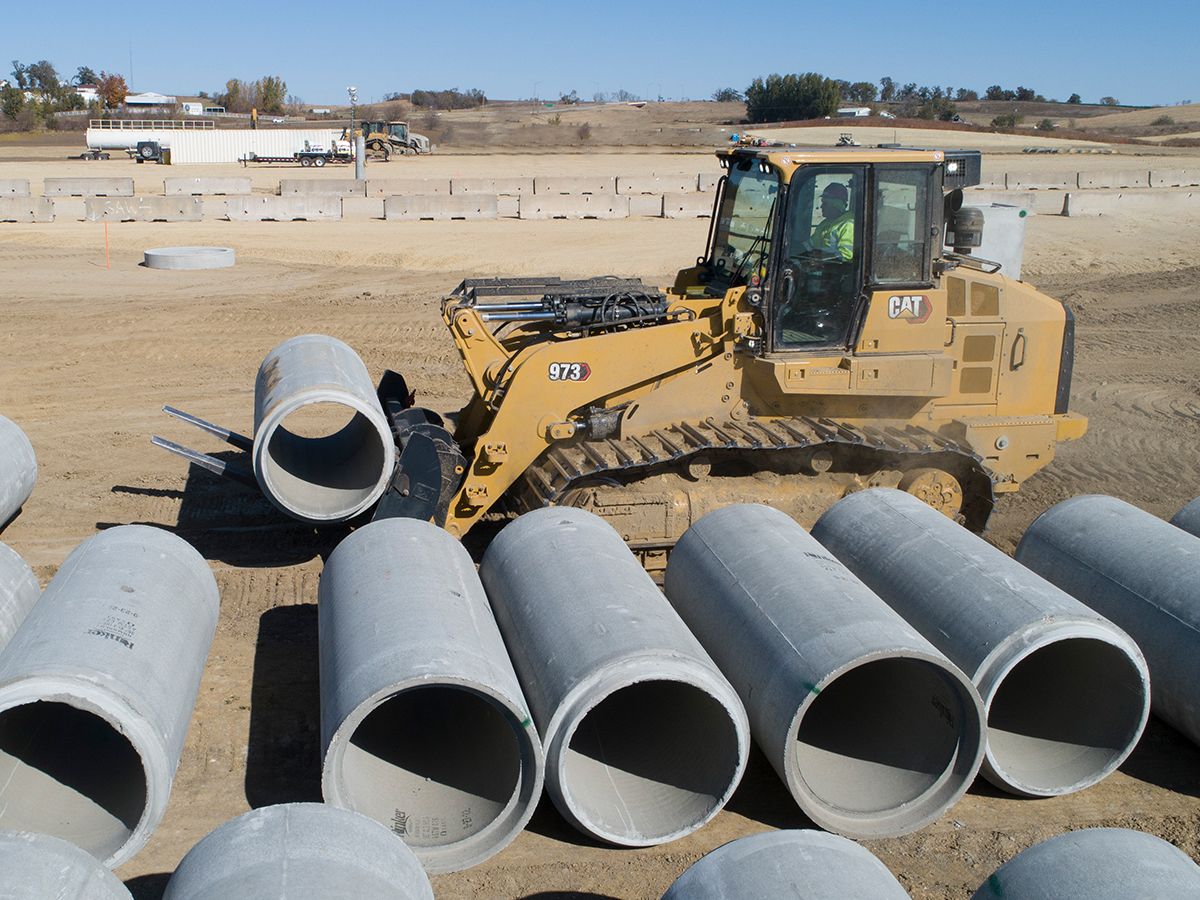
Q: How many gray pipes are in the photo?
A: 14